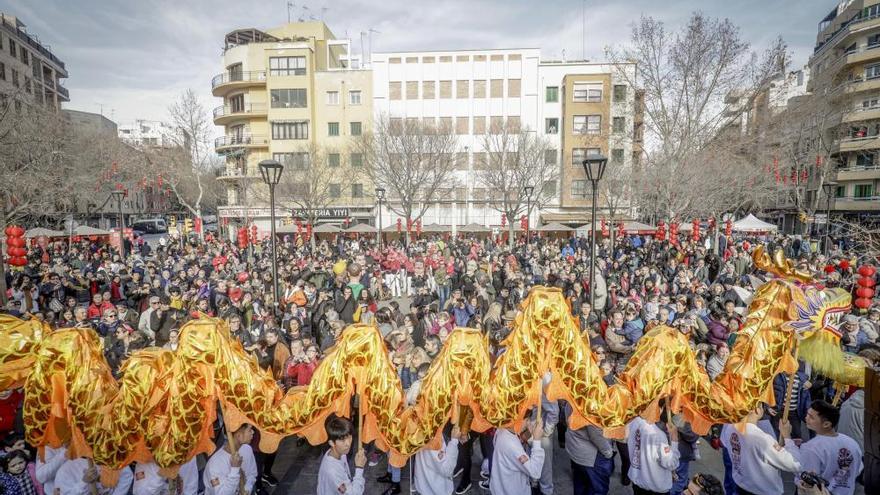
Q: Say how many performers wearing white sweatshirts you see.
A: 10